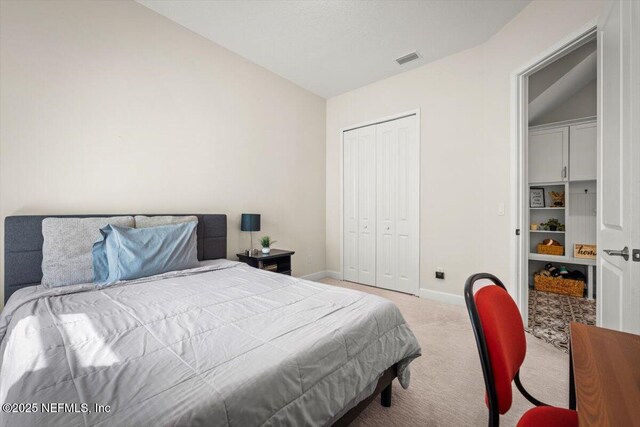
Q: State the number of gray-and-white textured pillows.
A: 2